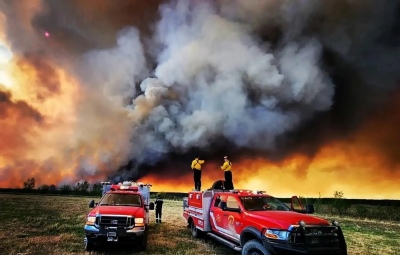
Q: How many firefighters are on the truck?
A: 2